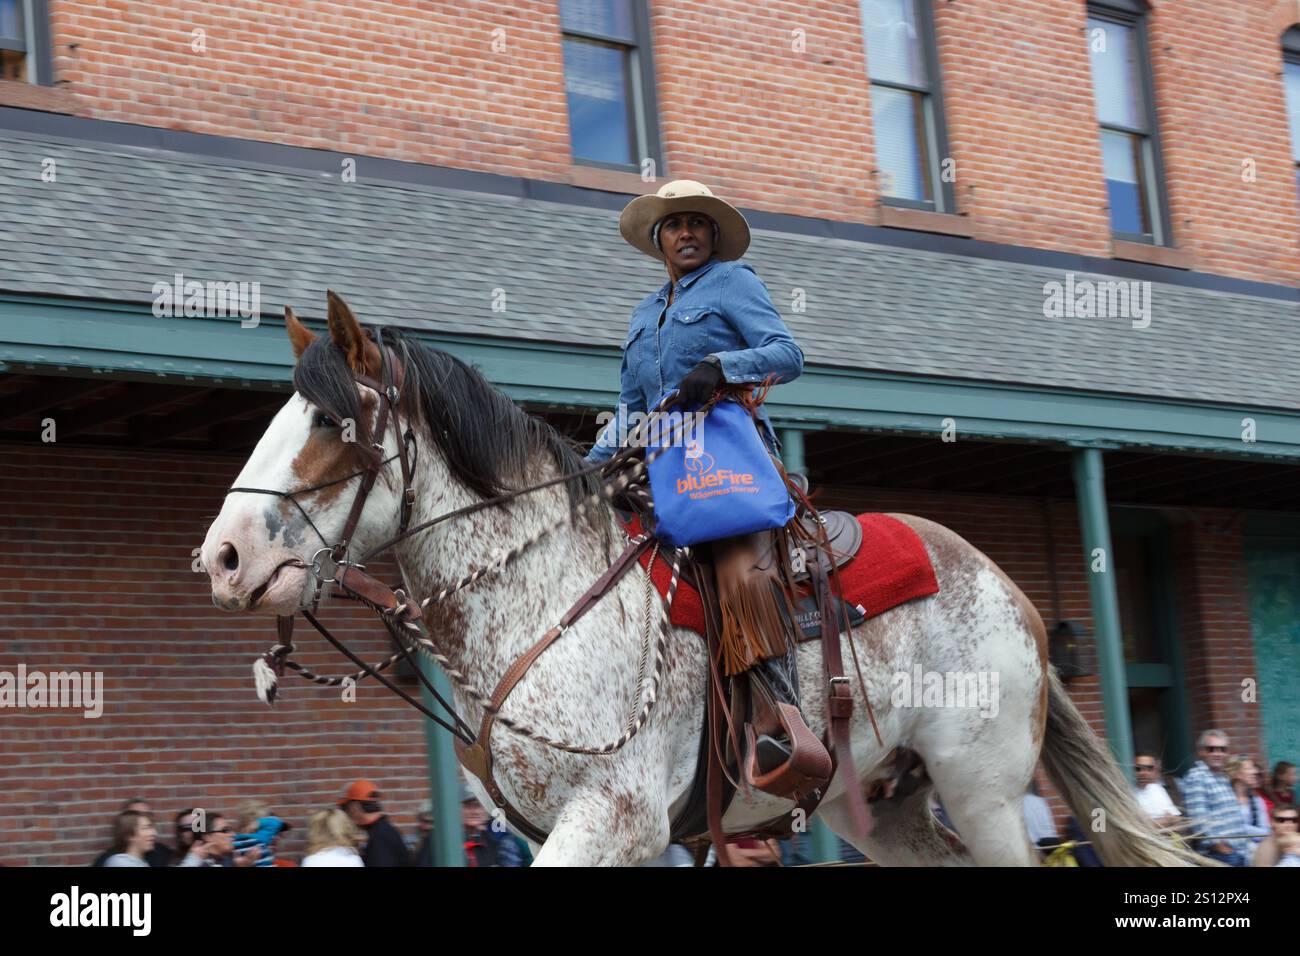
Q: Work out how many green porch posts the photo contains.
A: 3